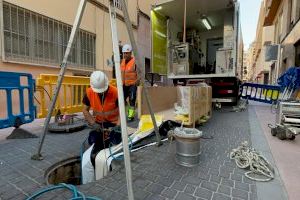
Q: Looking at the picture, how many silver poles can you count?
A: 3